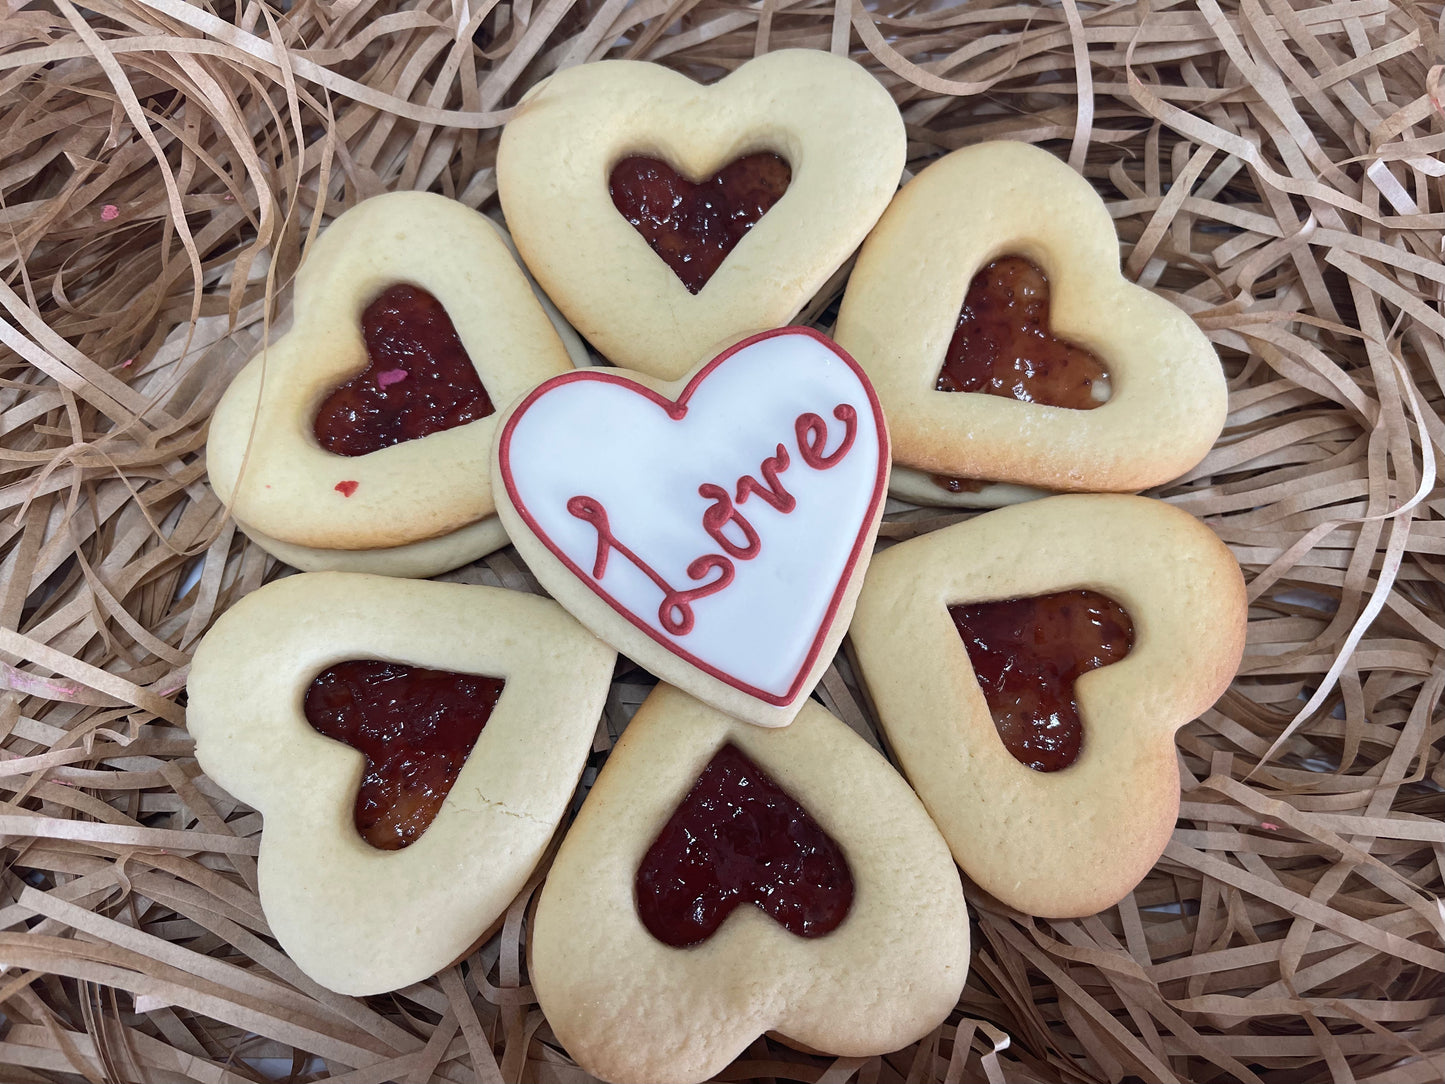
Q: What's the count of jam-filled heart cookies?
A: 6